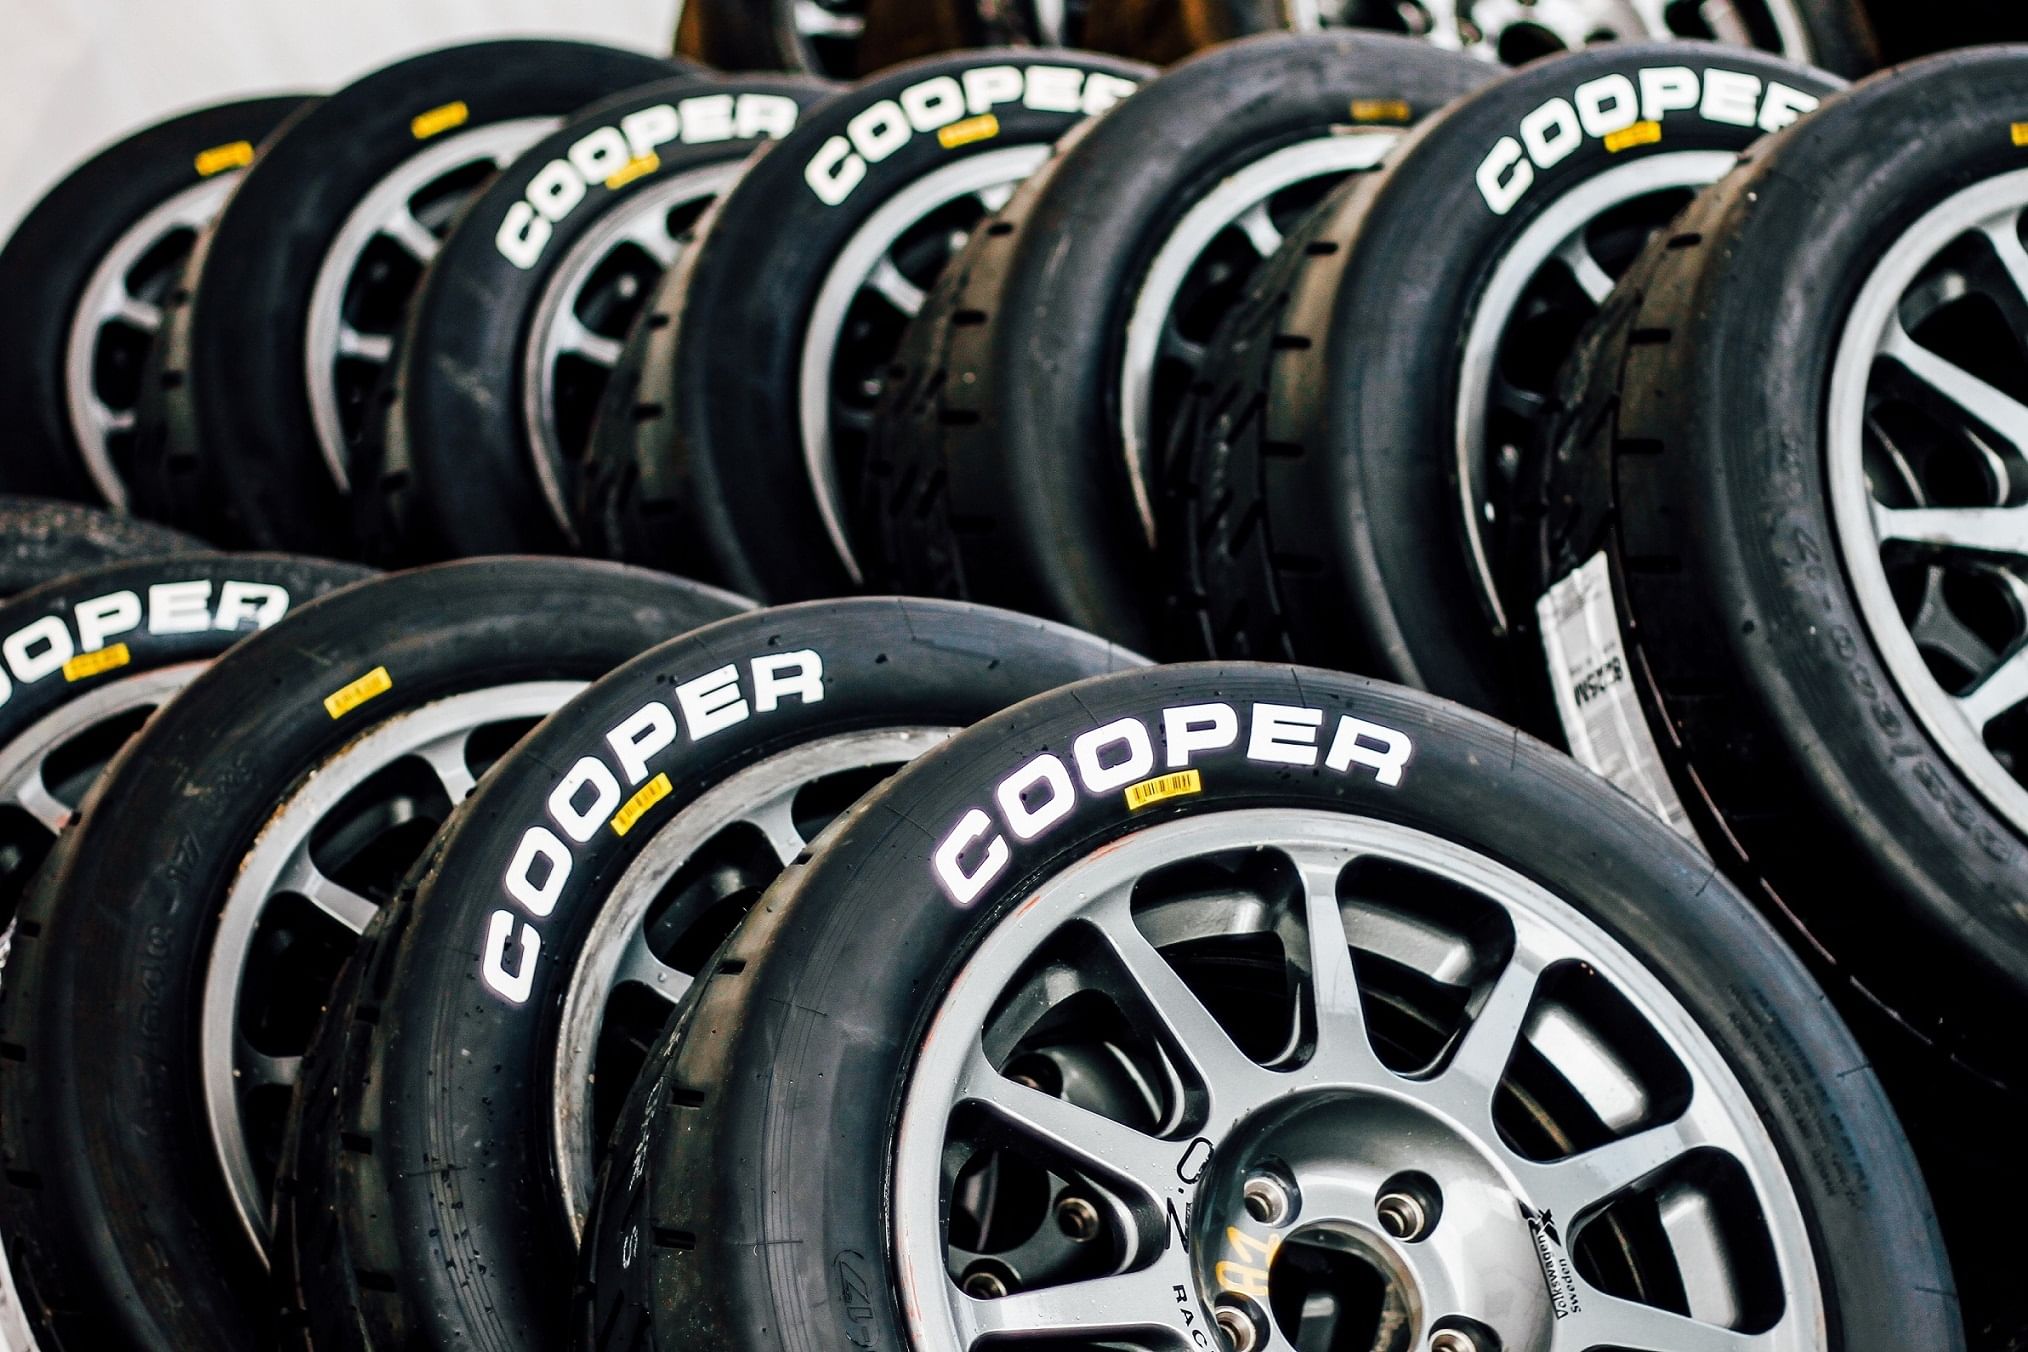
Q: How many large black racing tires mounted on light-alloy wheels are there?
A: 11